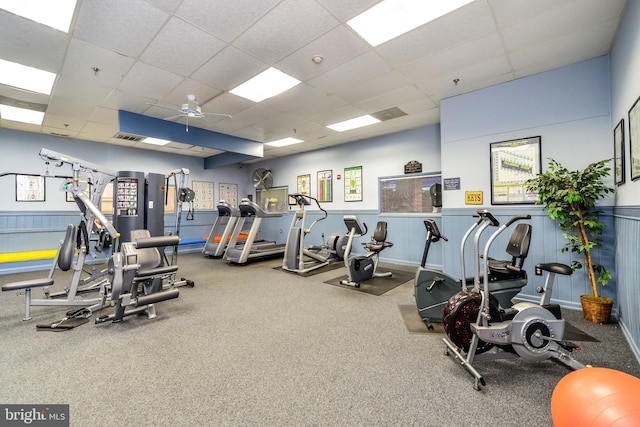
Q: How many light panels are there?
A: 8